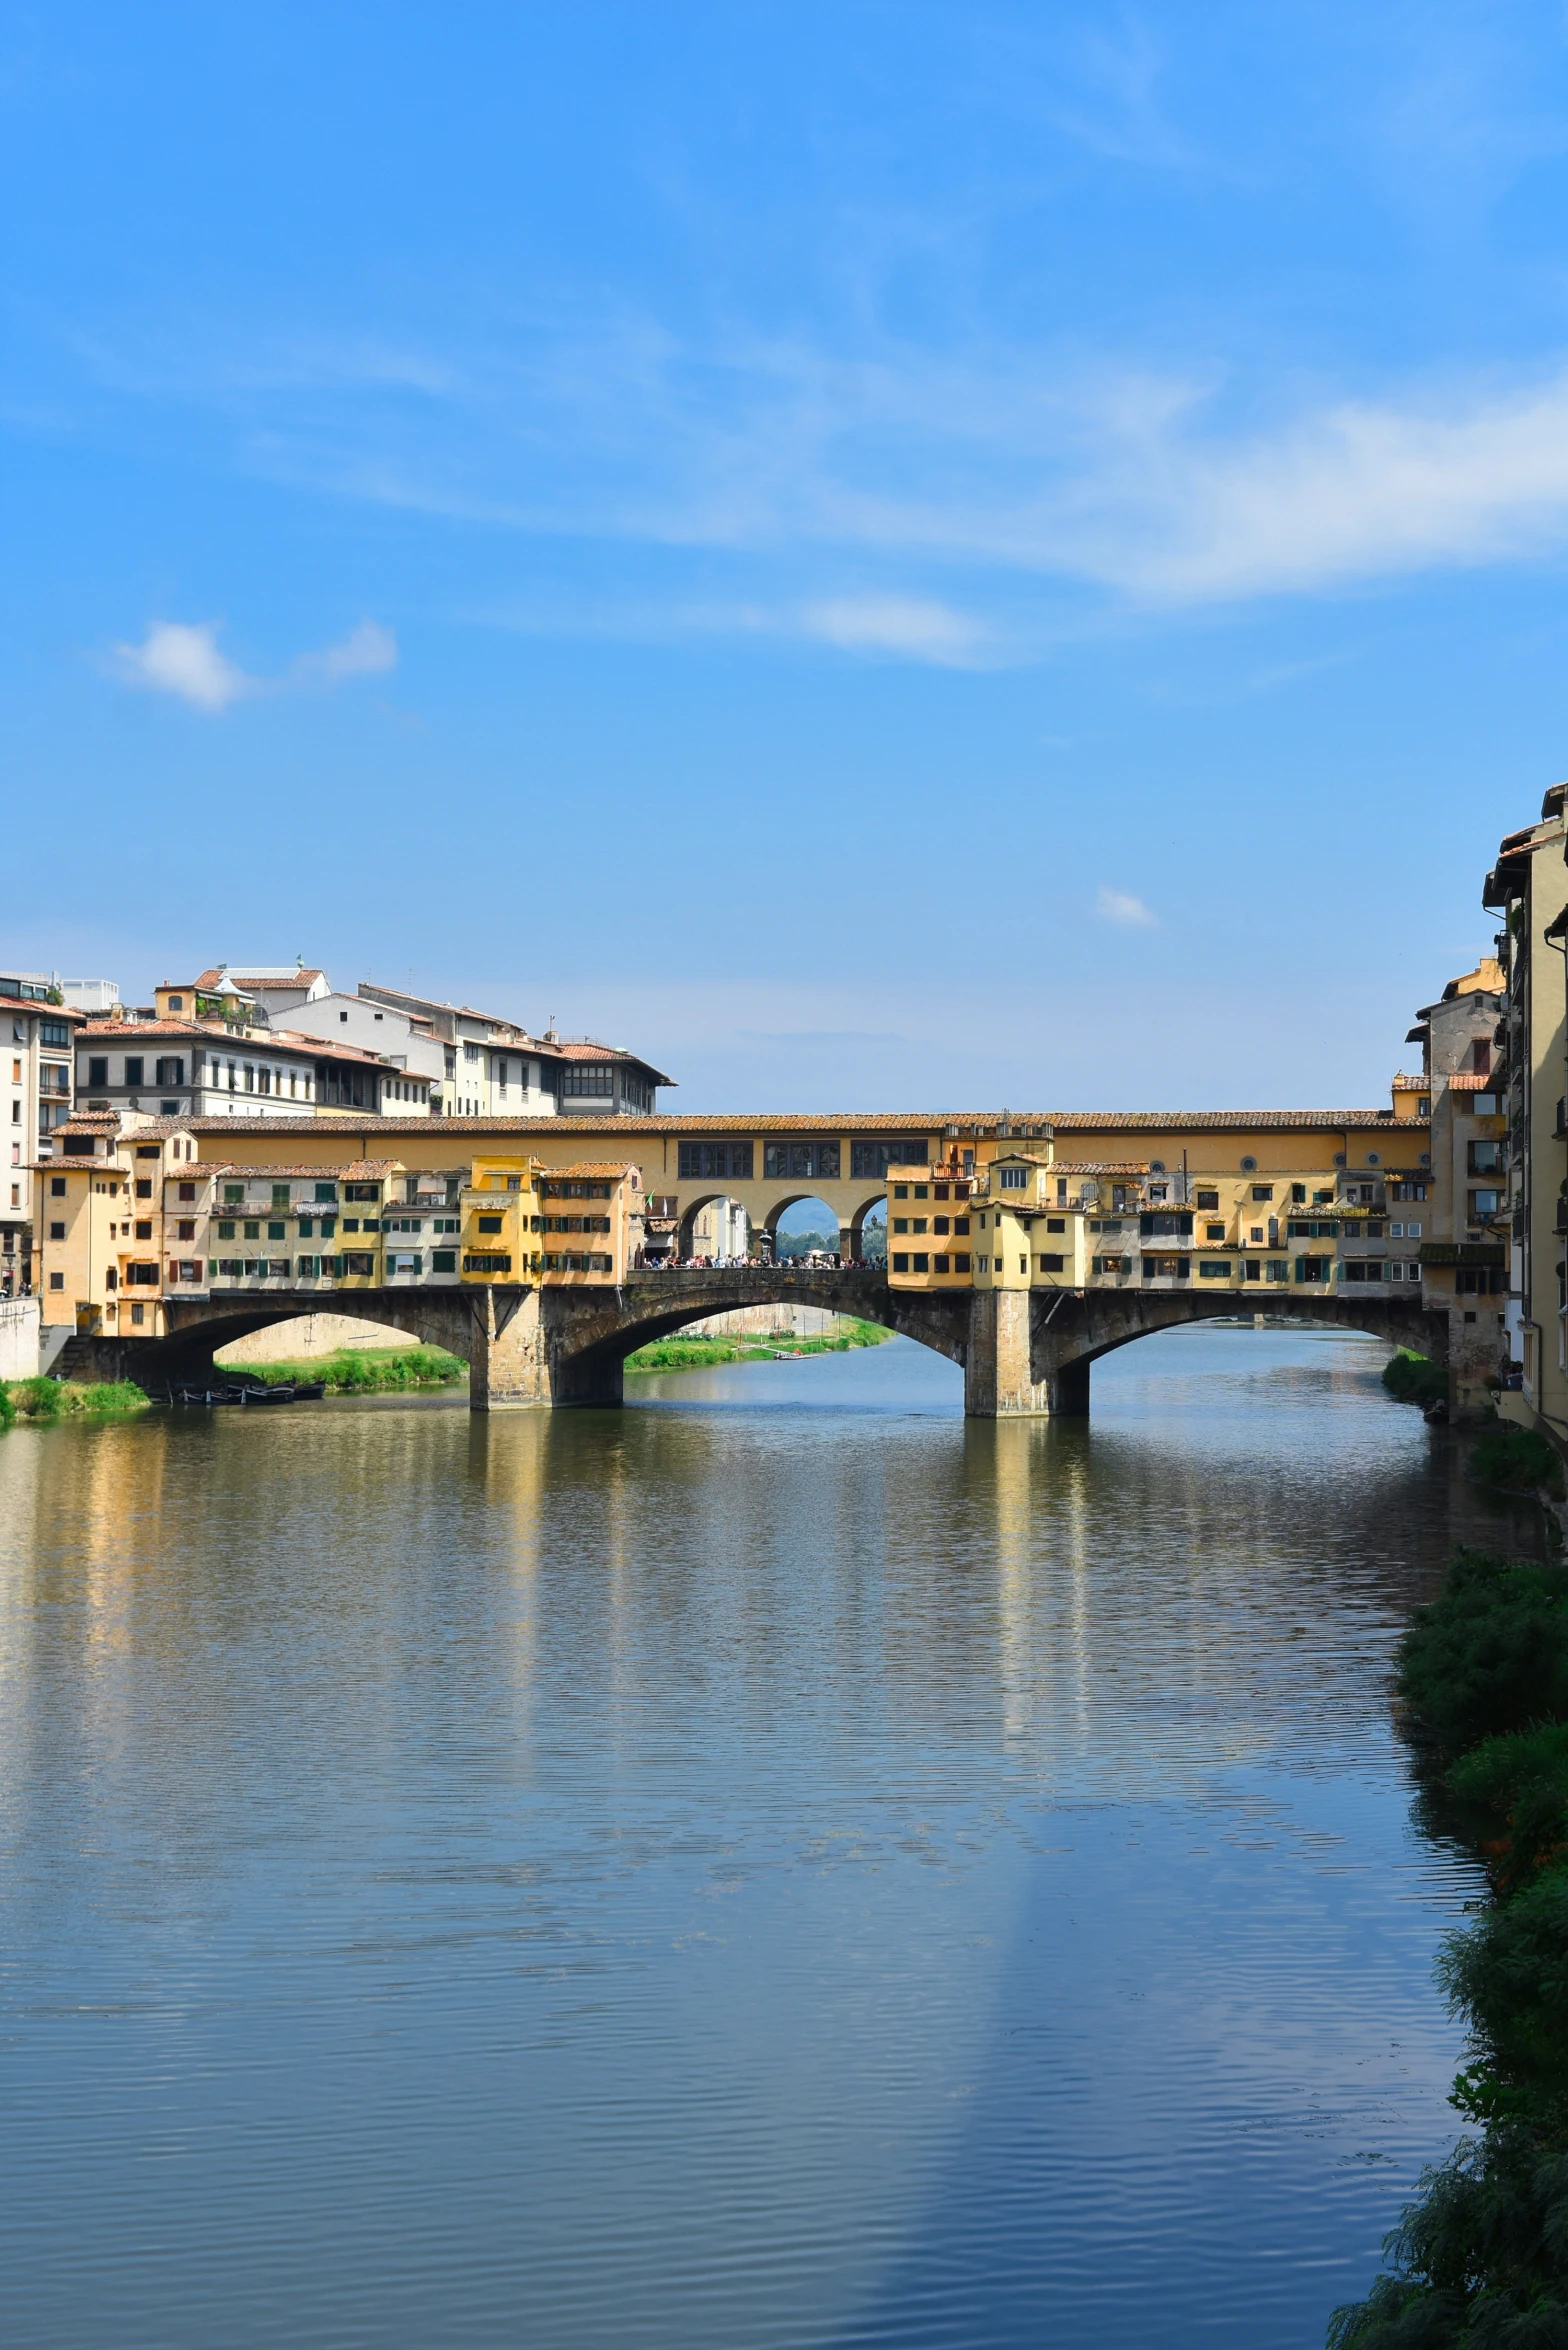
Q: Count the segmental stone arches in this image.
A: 3